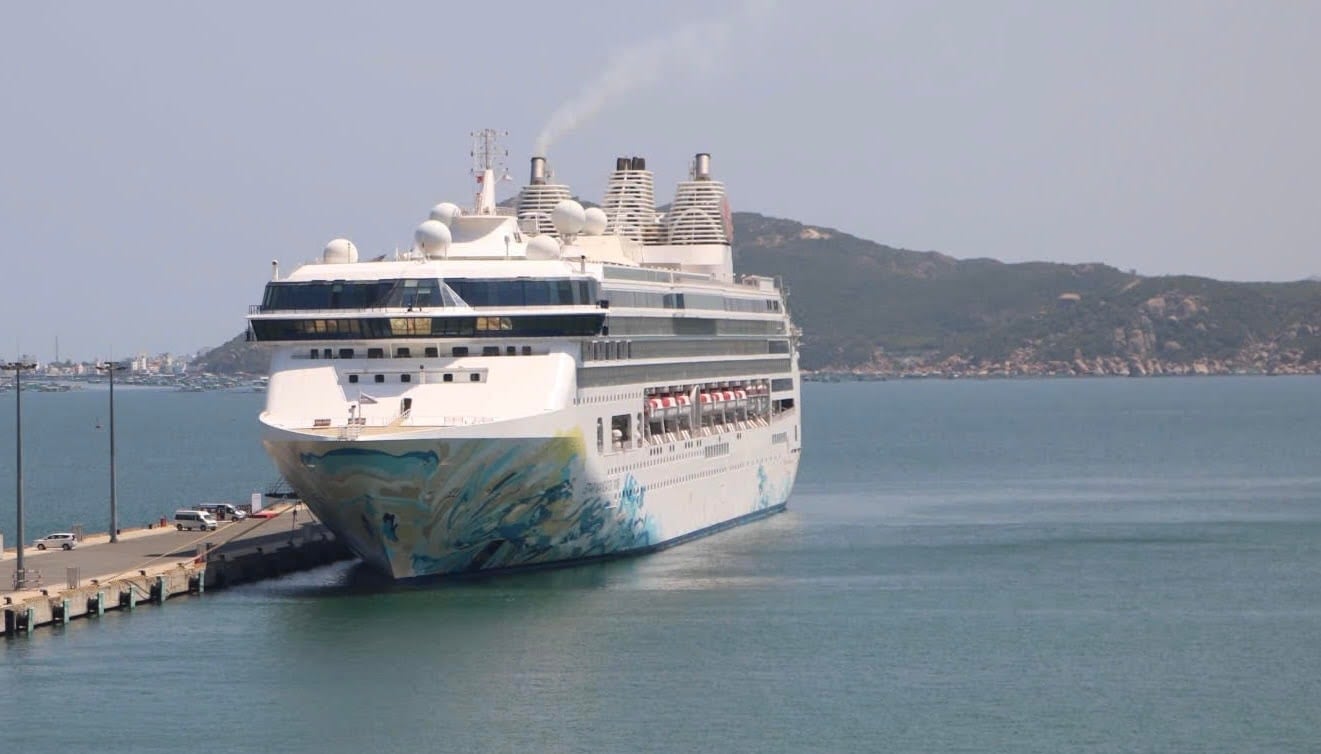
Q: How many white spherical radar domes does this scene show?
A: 6